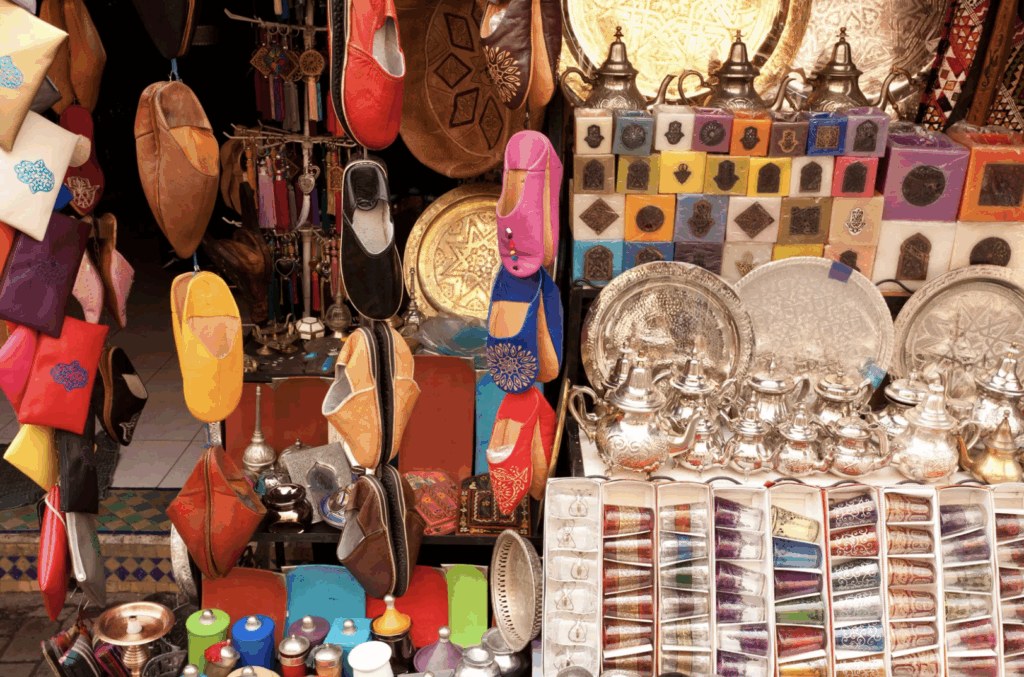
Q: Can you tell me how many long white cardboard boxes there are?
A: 9